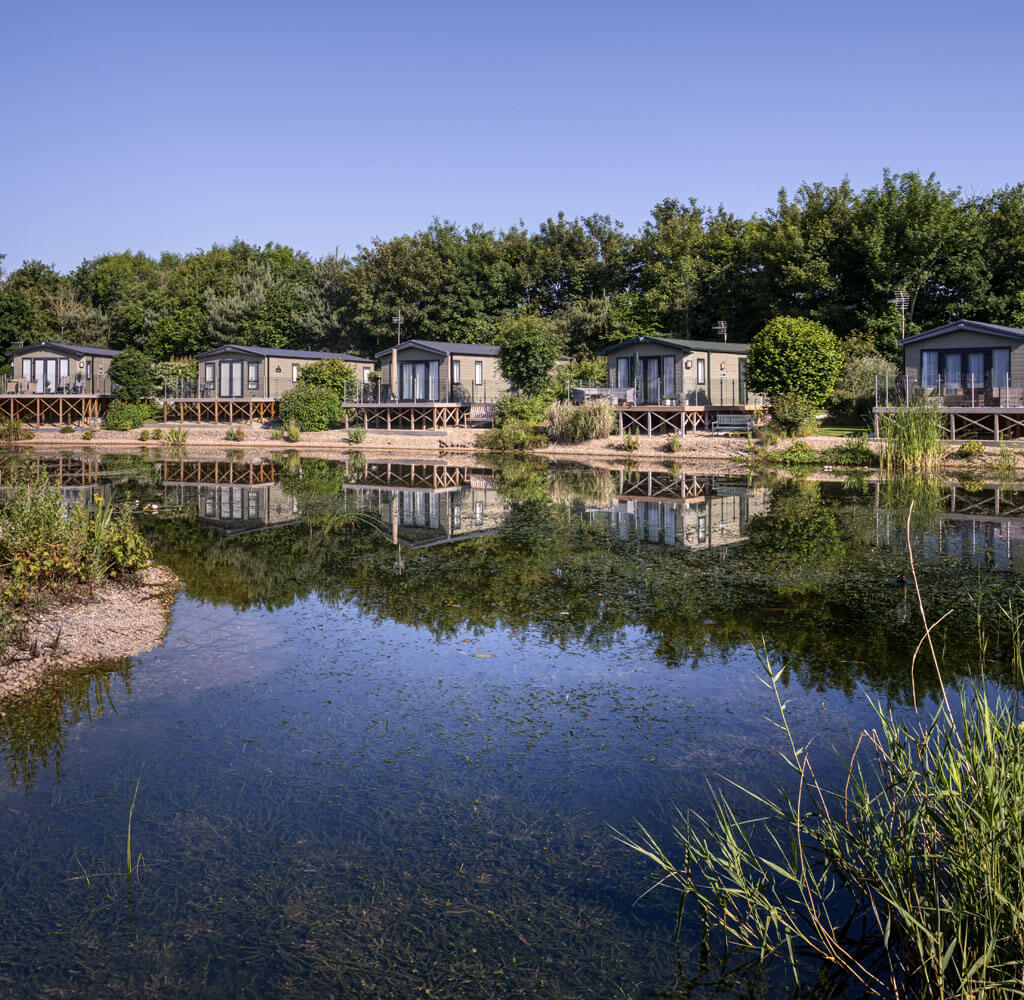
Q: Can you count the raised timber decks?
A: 5